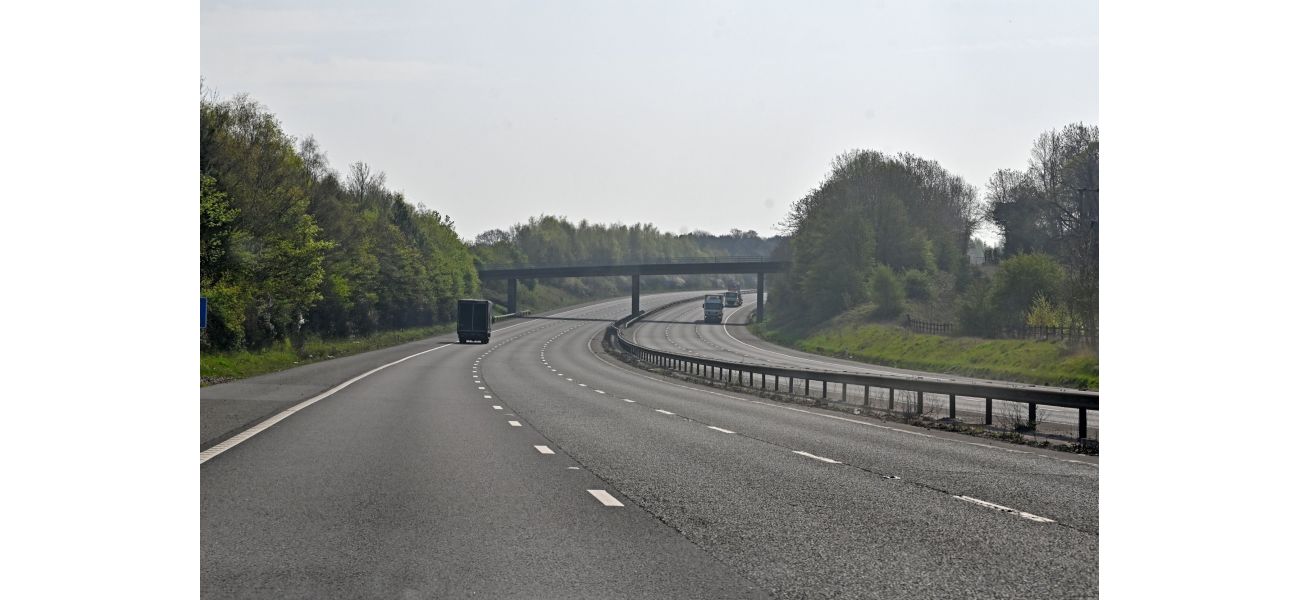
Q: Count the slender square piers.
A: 3